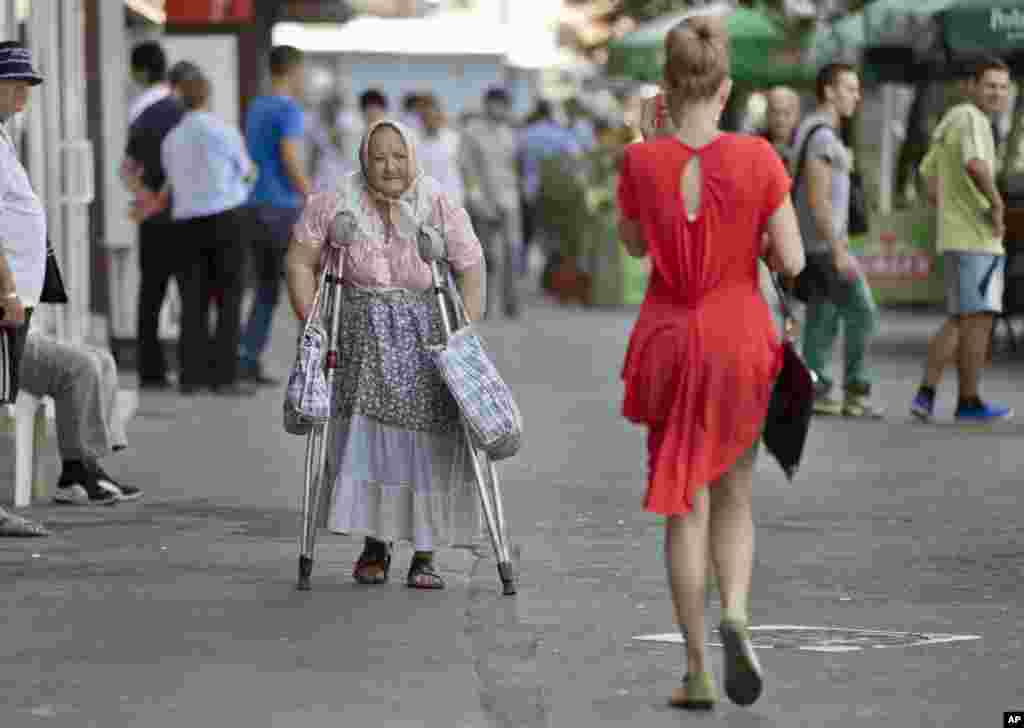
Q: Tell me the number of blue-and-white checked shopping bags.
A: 2